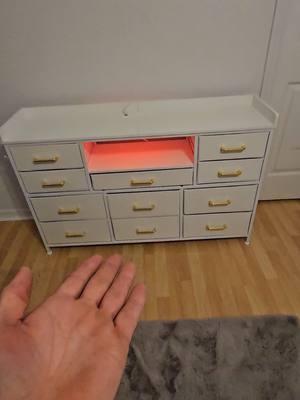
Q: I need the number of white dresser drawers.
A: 11